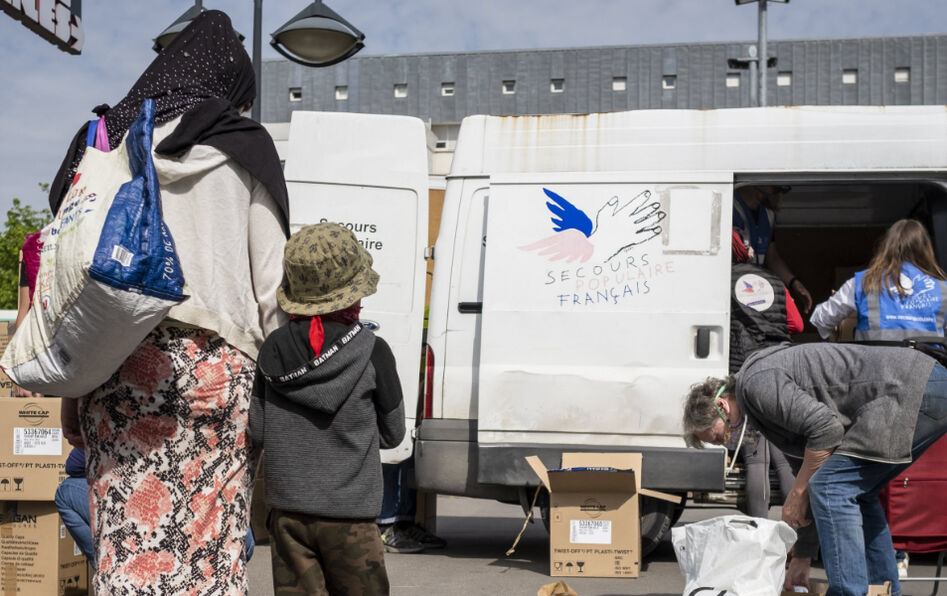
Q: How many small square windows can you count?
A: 12